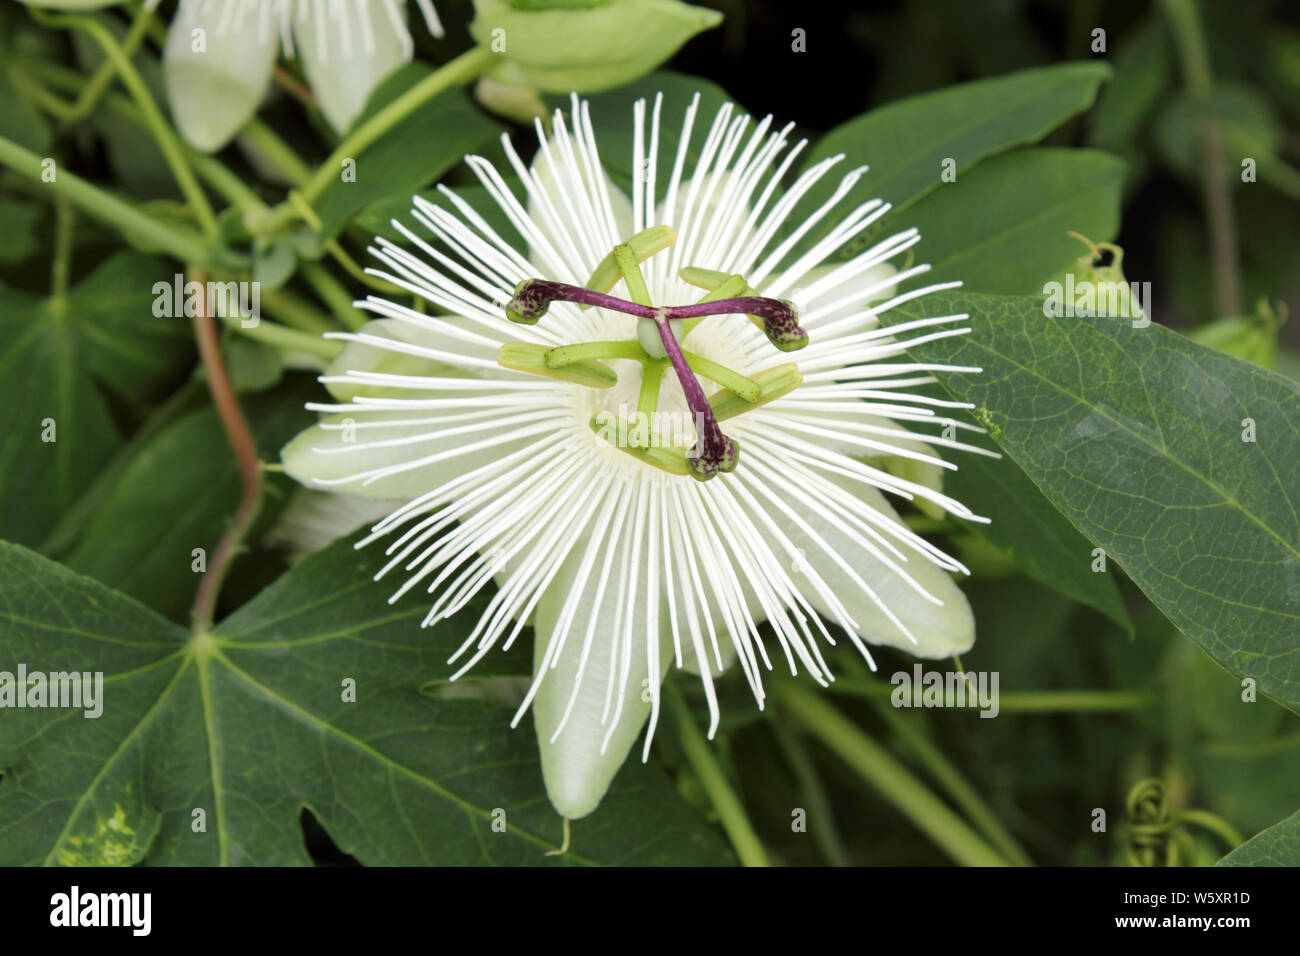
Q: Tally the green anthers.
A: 5